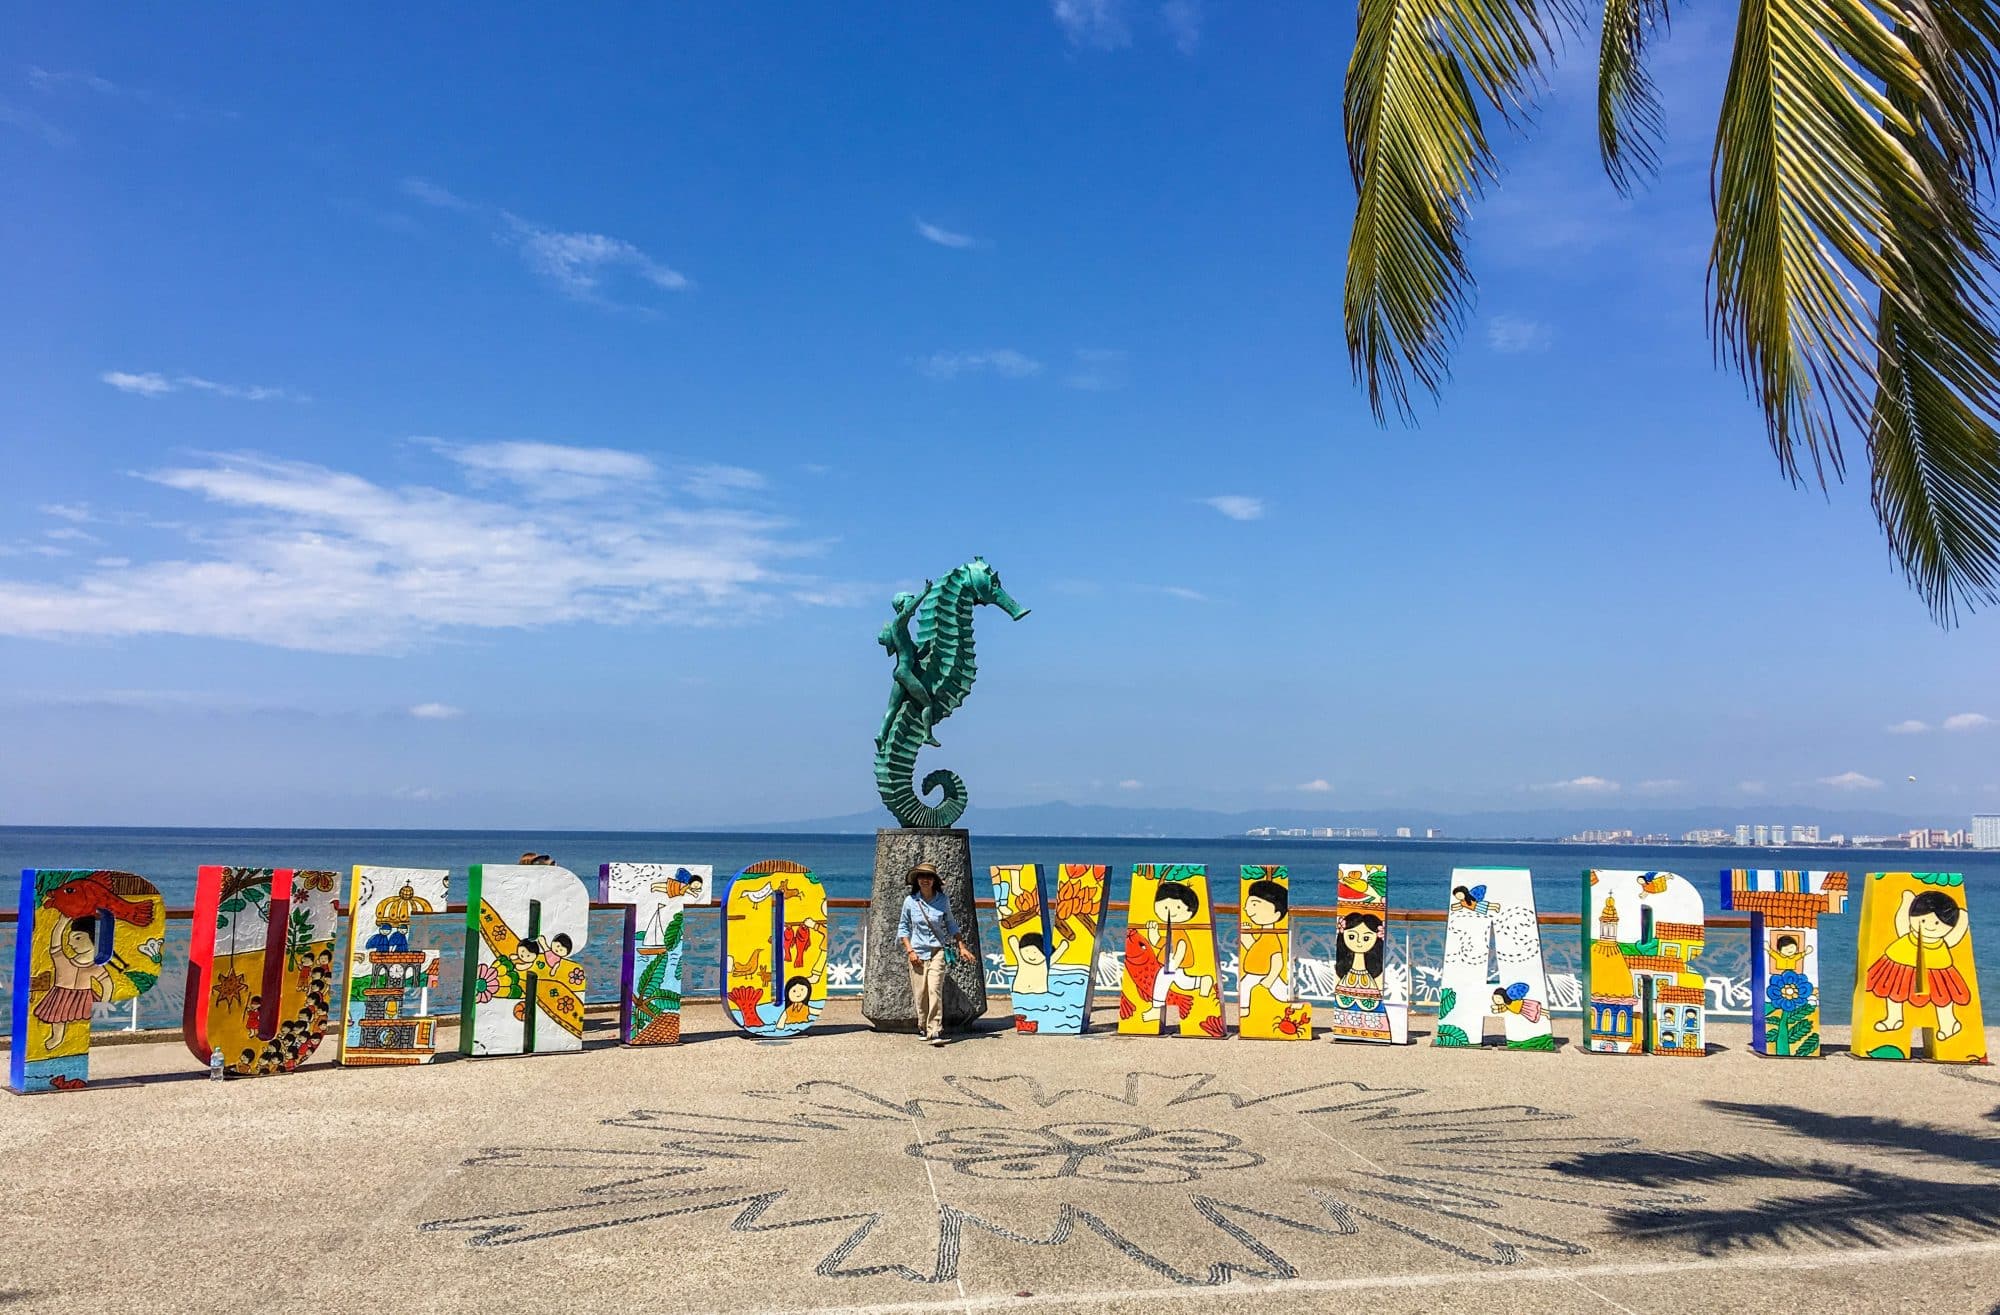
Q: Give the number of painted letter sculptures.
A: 14